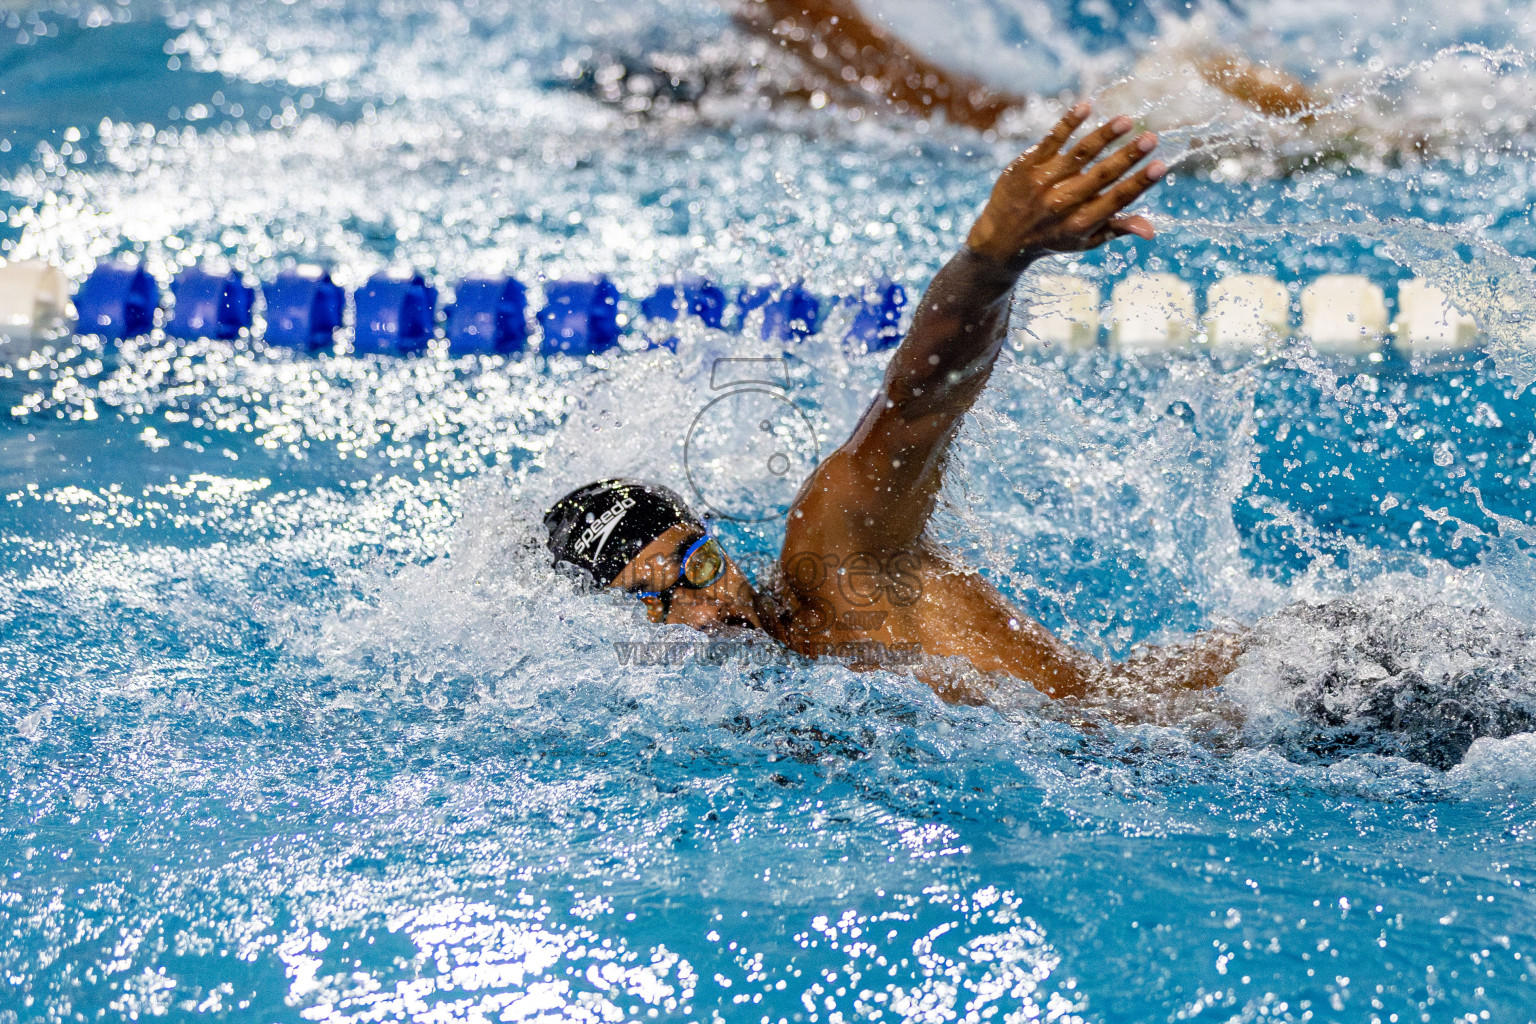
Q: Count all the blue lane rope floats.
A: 9